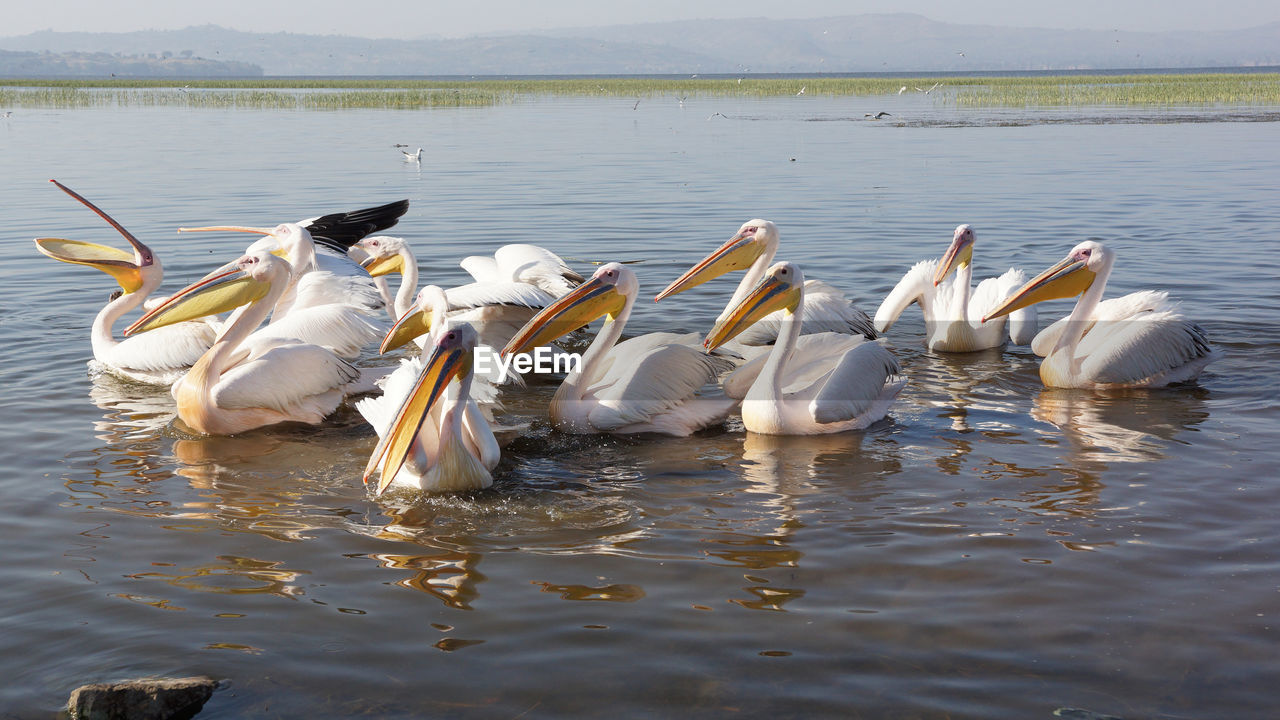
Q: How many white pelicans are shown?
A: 11